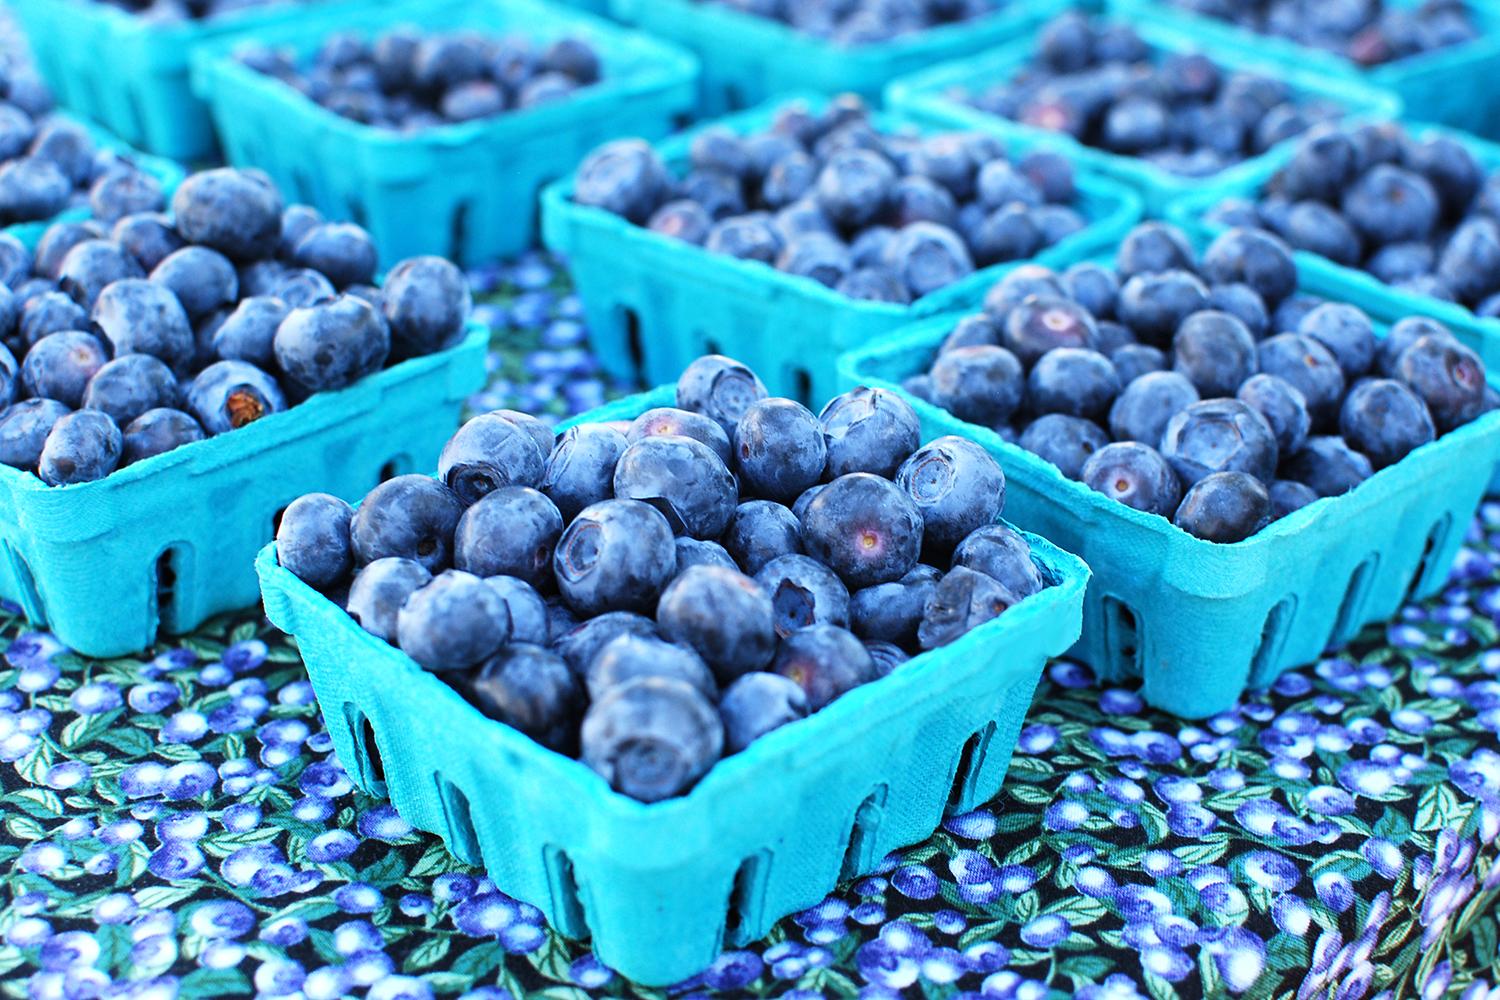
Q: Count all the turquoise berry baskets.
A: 11